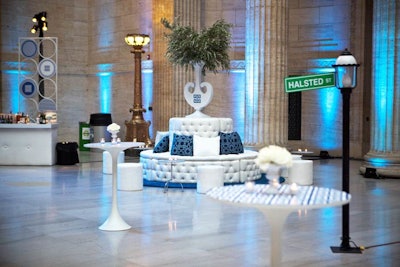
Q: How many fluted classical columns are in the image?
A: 3